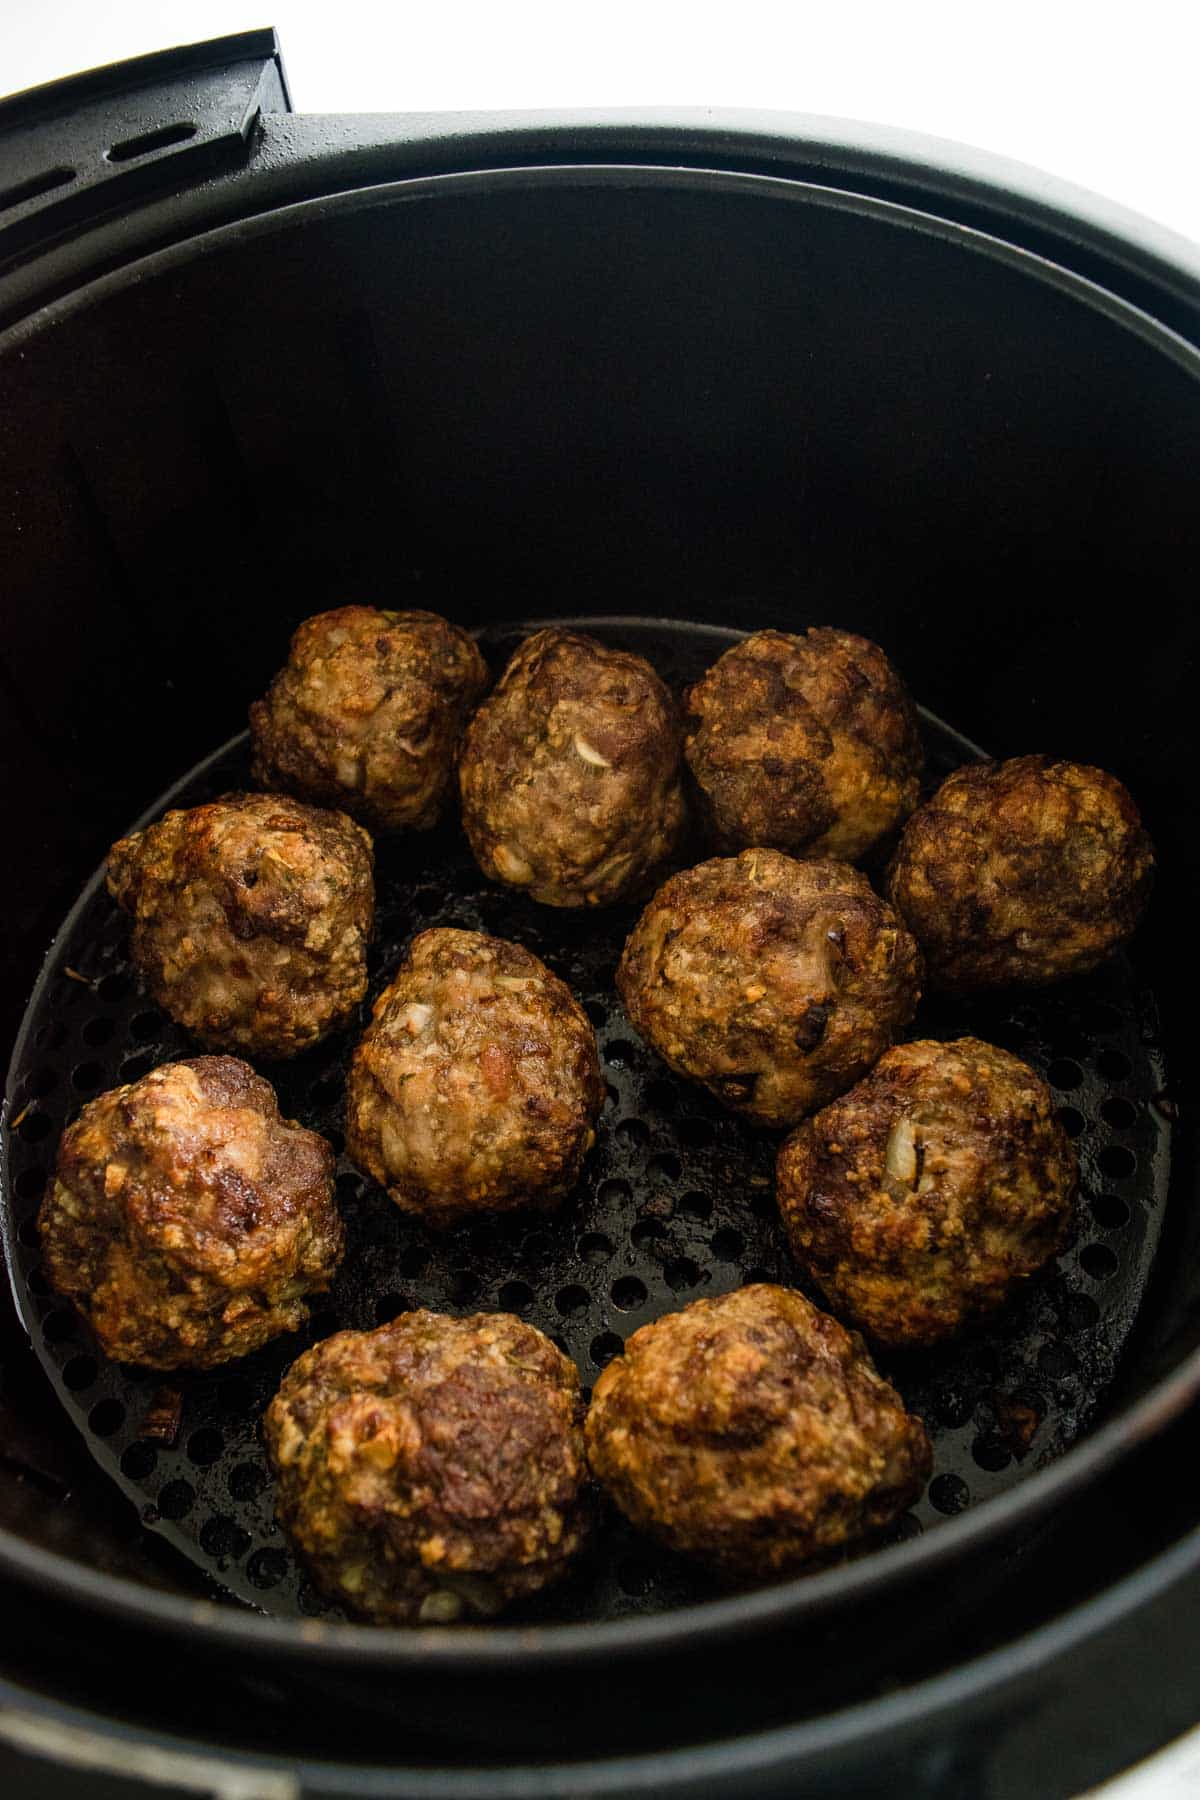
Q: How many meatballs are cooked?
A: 11